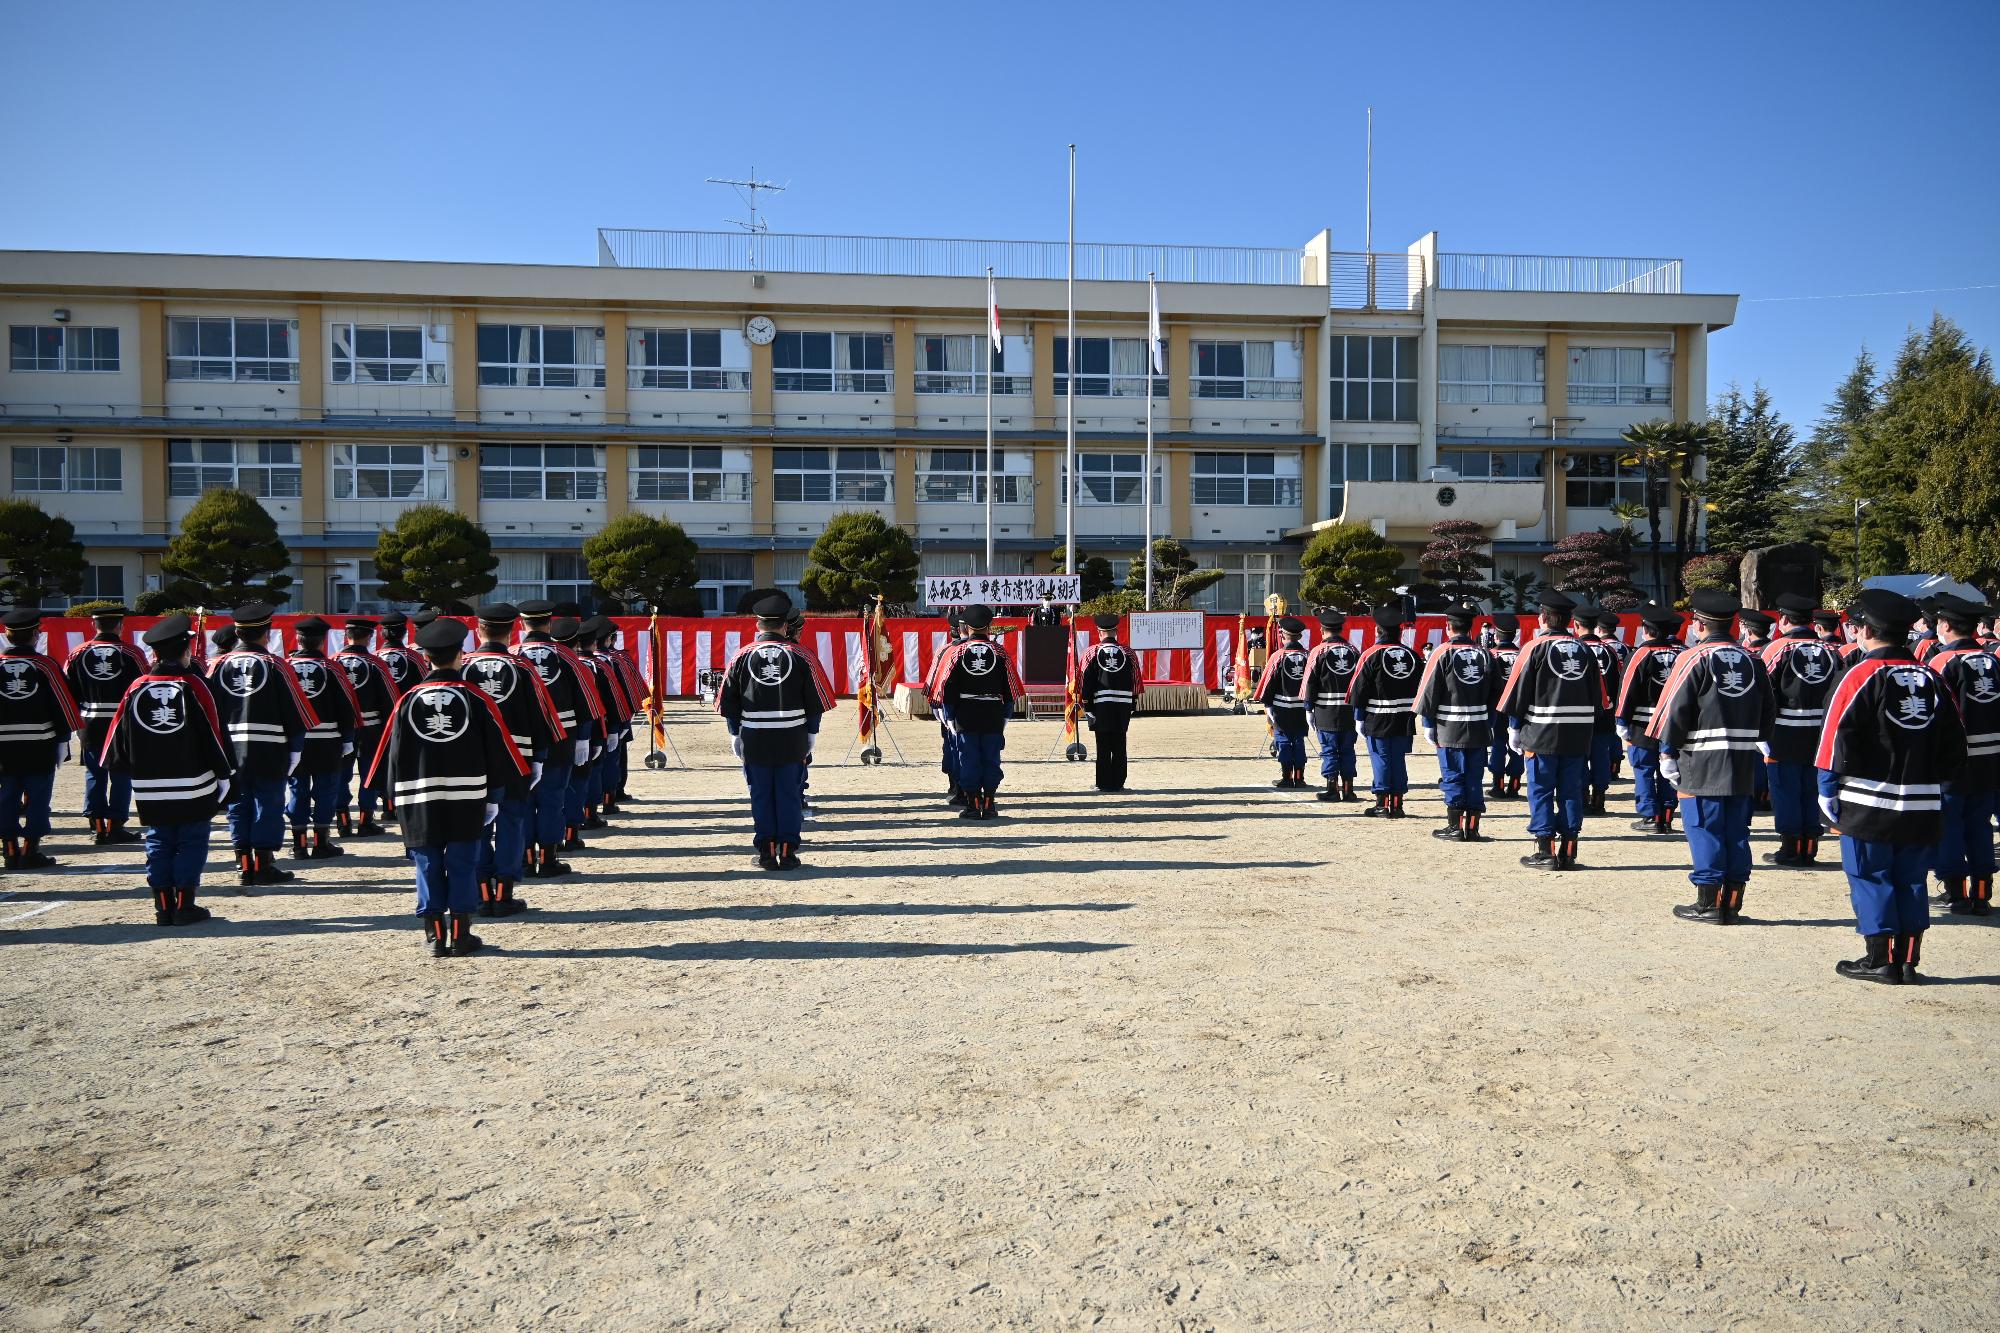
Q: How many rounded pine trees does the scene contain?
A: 6